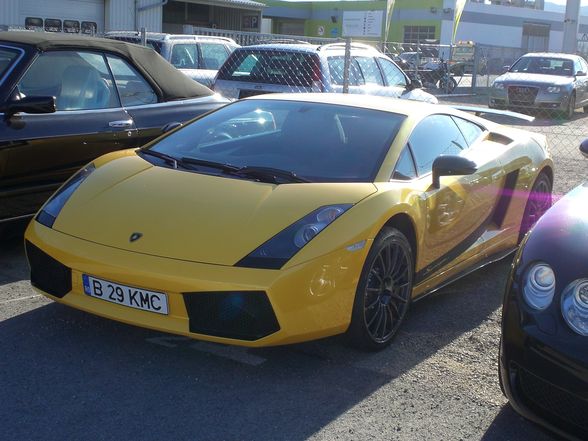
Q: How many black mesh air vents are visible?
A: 2